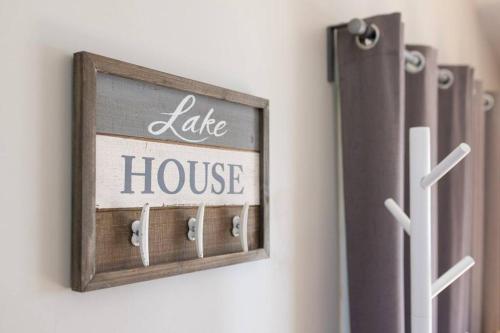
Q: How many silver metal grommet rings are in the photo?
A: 4